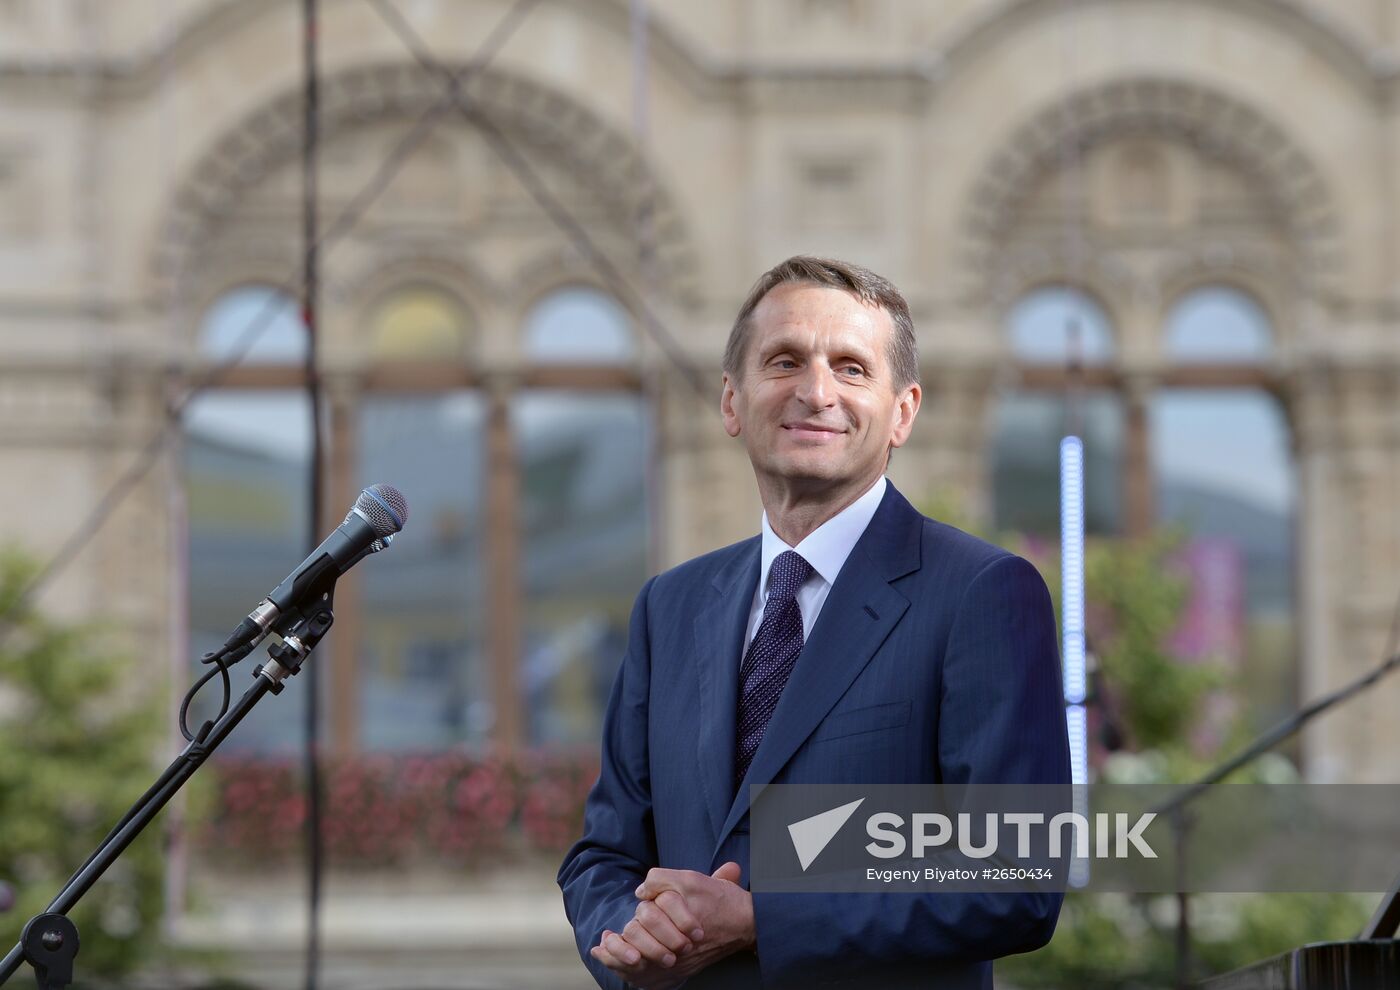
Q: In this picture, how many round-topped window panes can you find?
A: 5